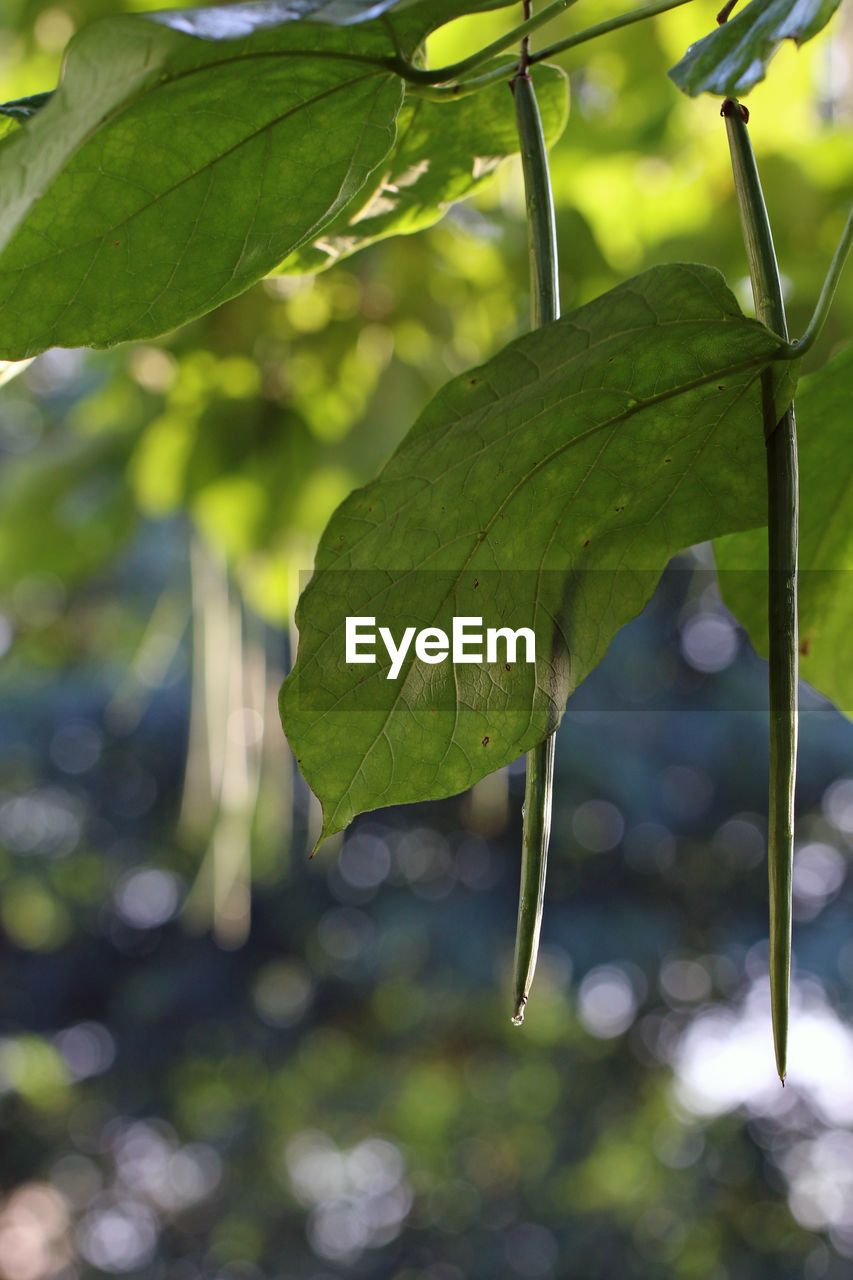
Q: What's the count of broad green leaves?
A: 5